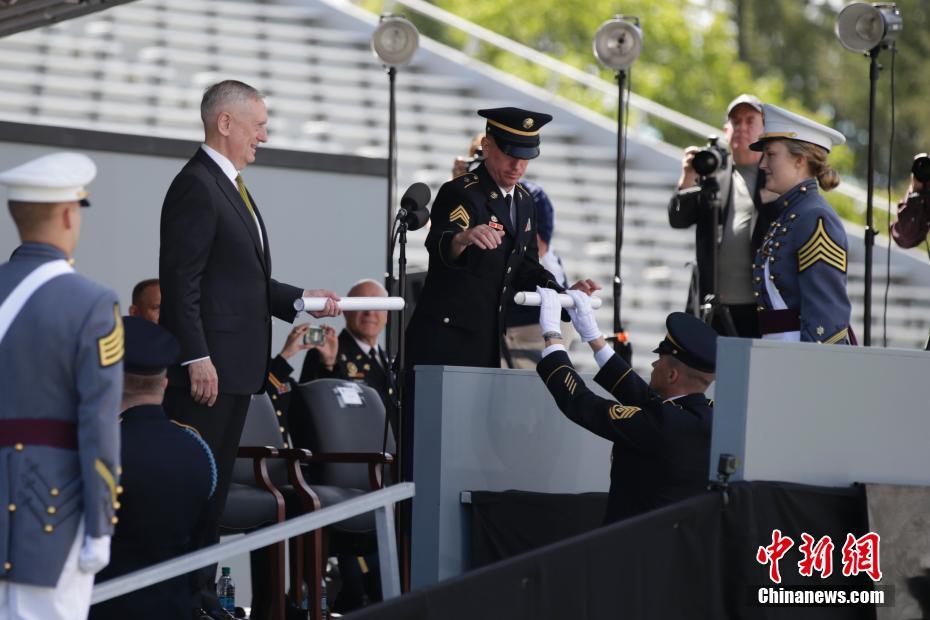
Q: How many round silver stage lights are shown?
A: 3